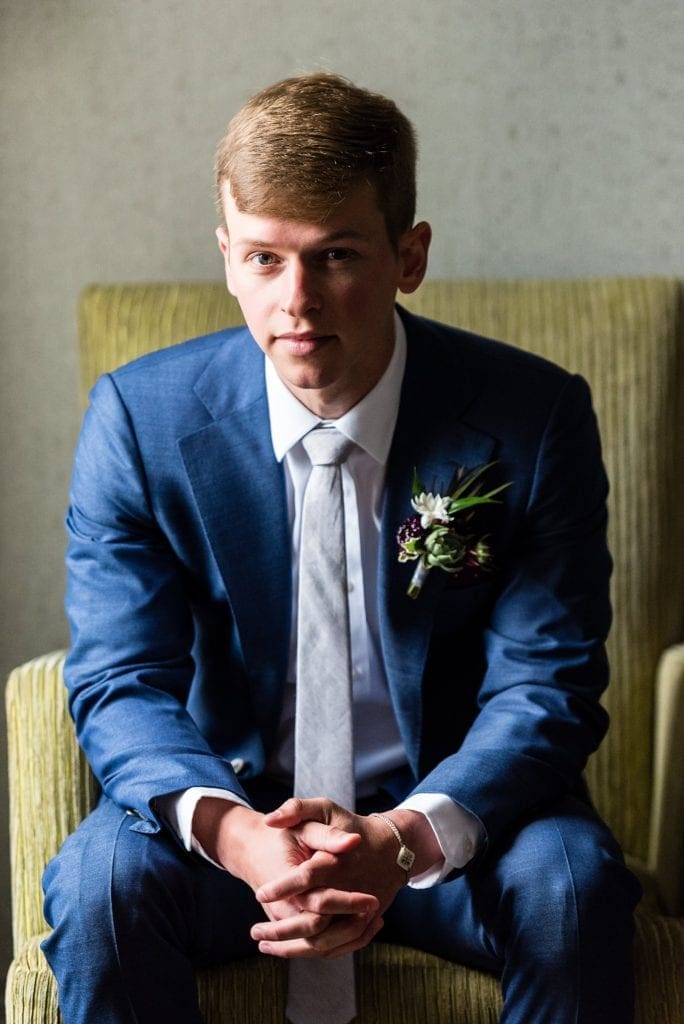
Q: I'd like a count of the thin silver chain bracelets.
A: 1